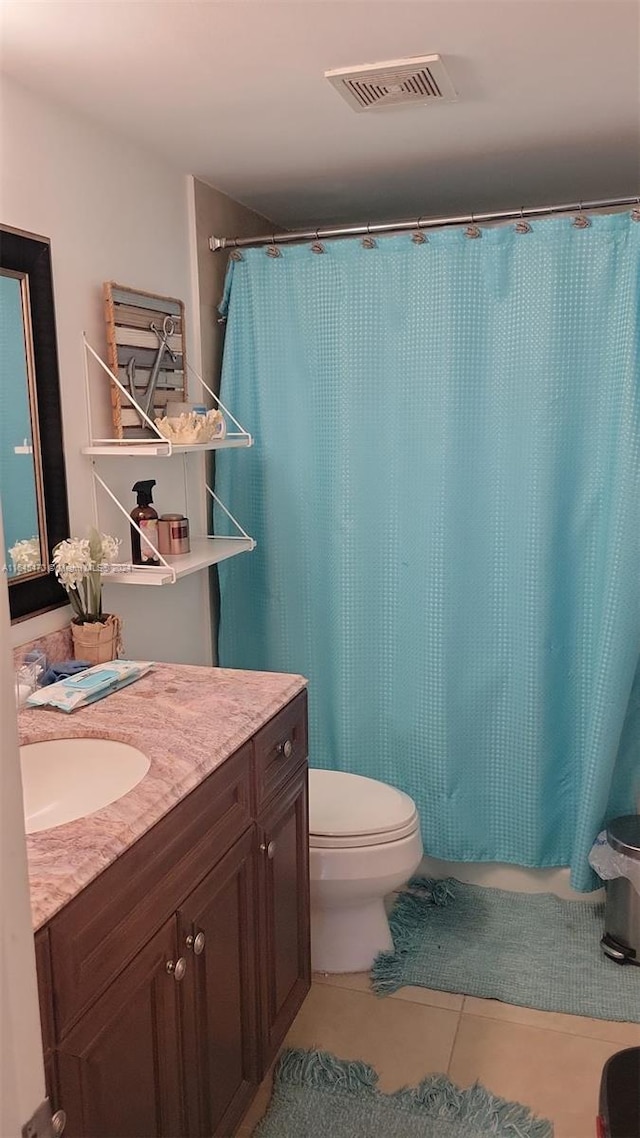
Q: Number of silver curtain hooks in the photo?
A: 9